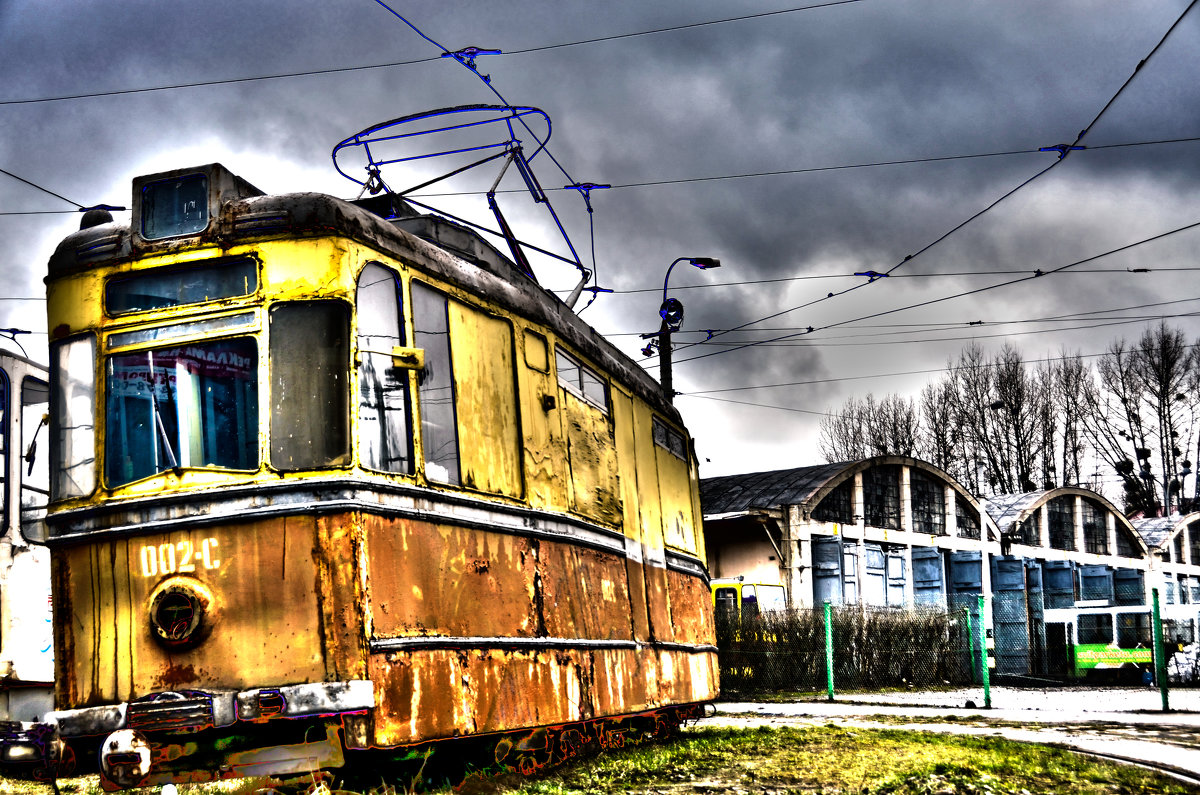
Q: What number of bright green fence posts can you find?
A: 4